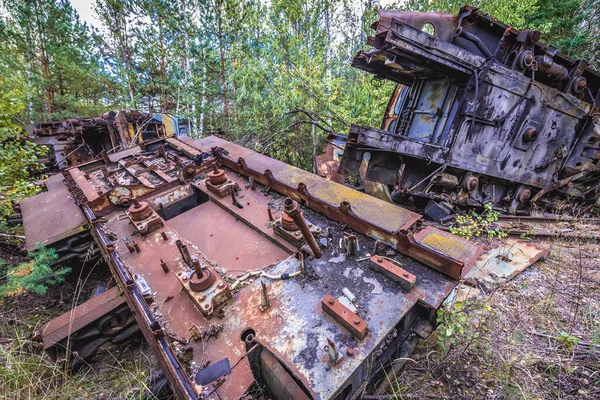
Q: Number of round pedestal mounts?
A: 4